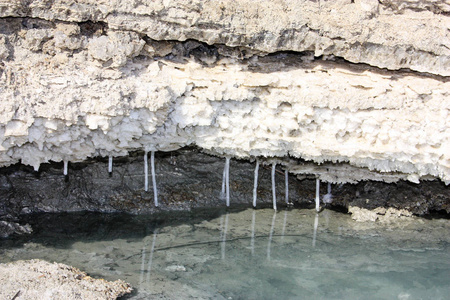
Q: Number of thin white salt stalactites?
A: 11